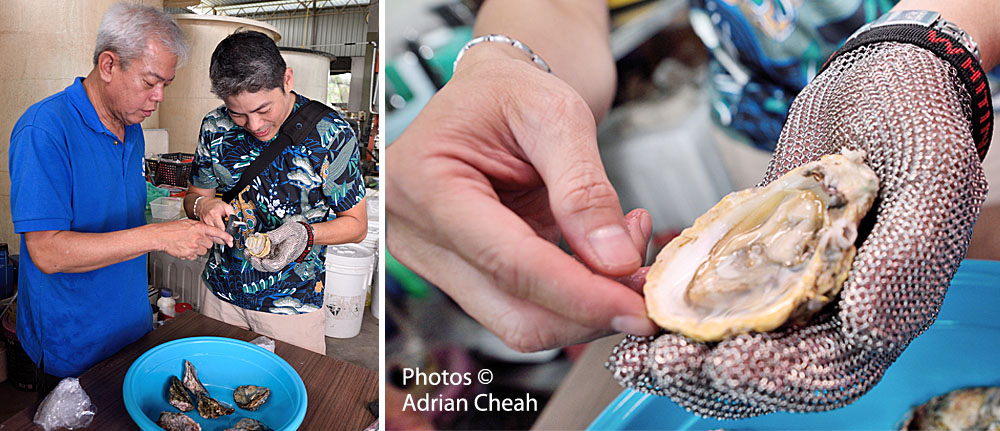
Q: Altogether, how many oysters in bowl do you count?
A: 6